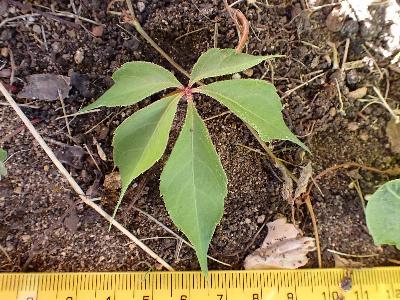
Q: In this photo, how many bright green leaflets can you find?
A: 5